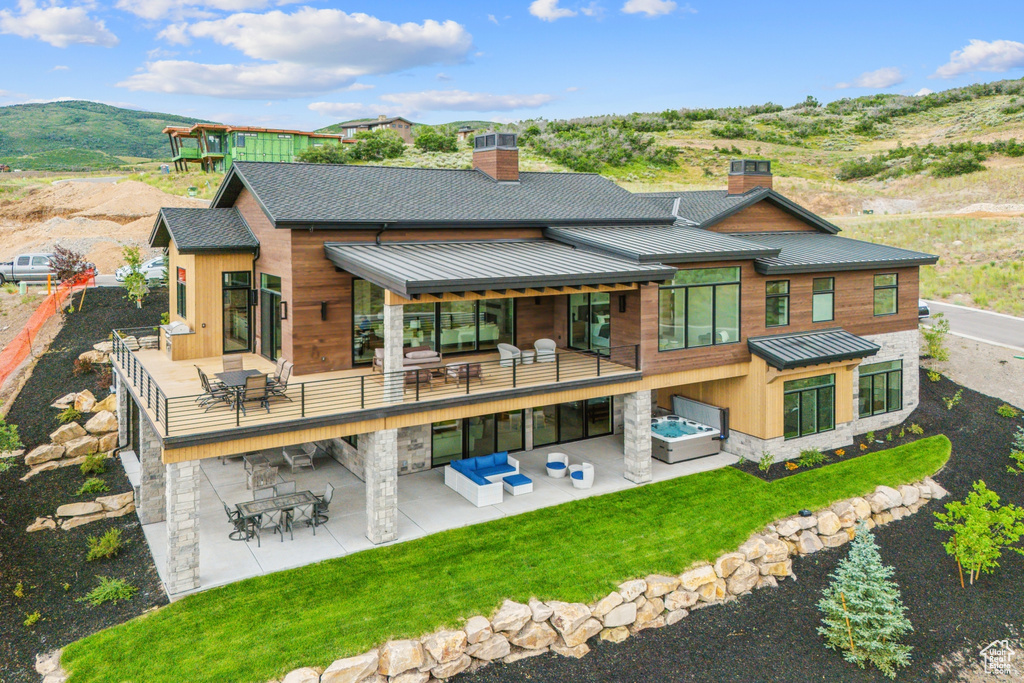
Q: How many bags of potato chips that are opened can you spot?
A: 0